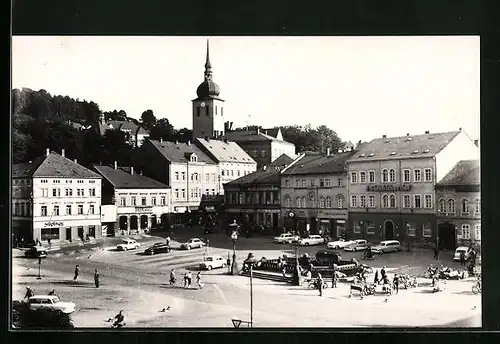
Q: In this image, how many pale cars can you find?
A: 10